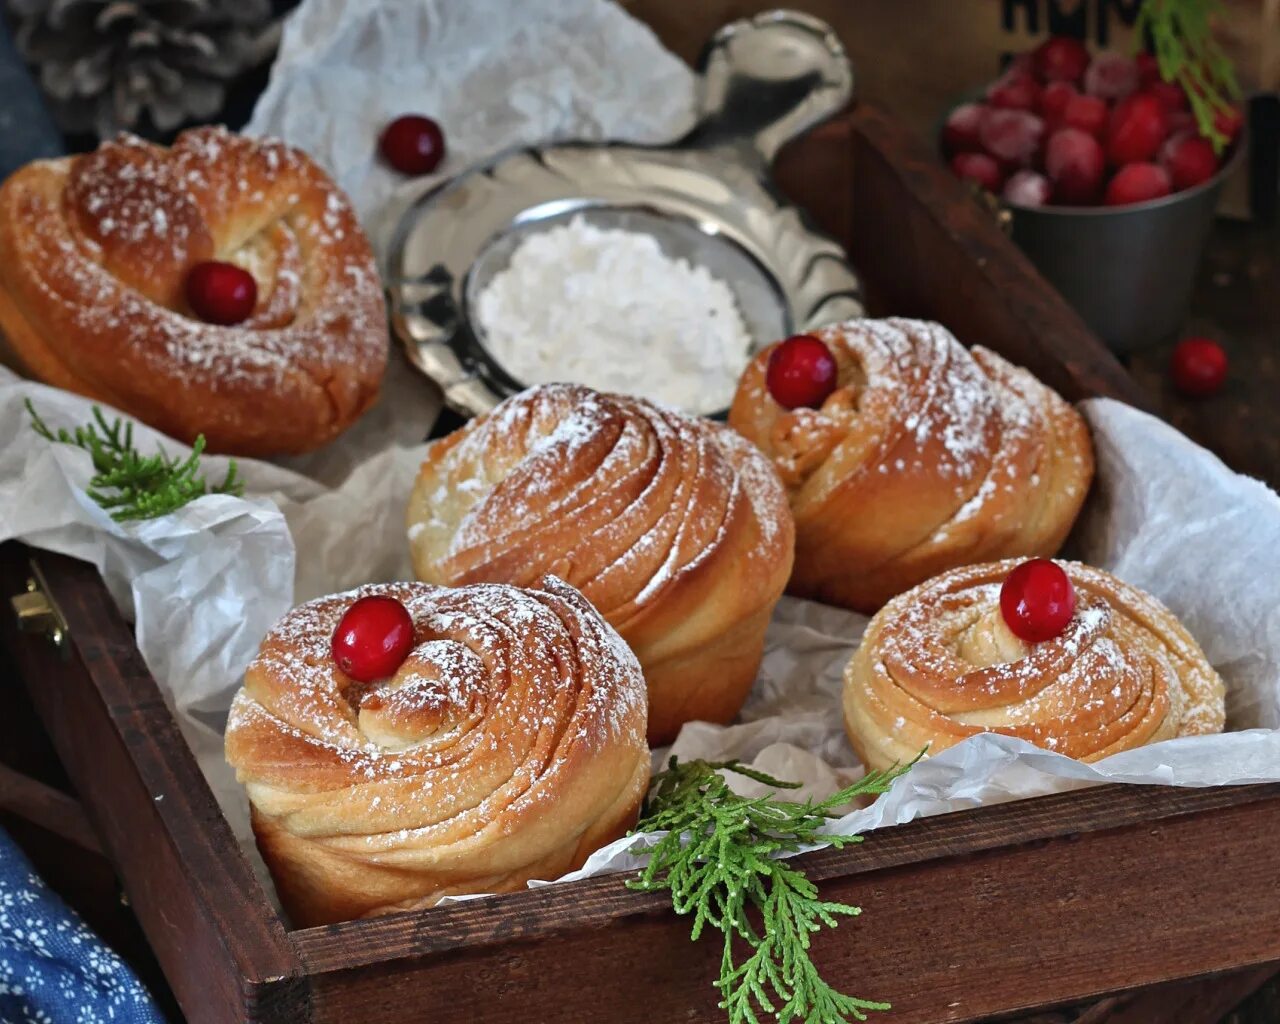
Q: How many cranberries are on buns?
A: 4